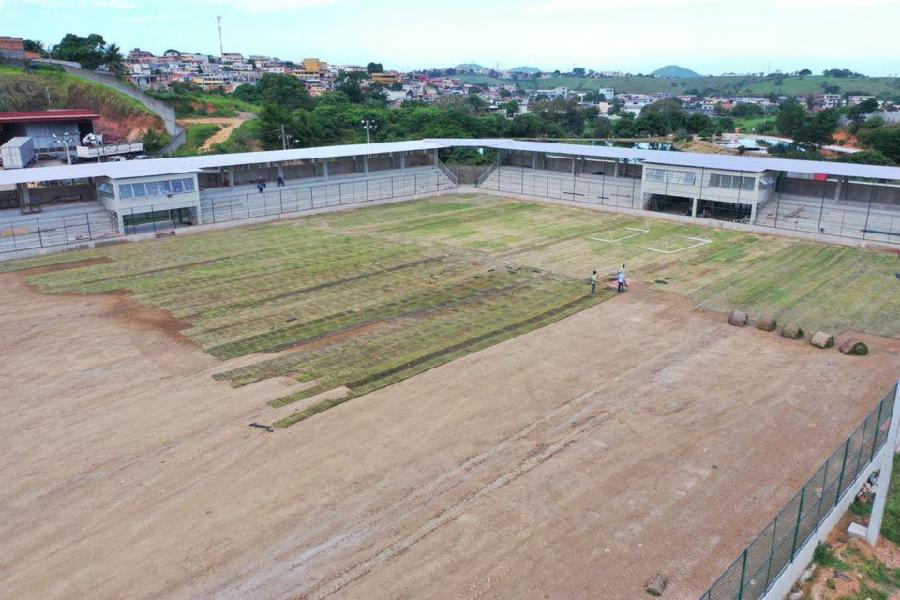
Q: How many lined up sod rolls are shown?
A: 5